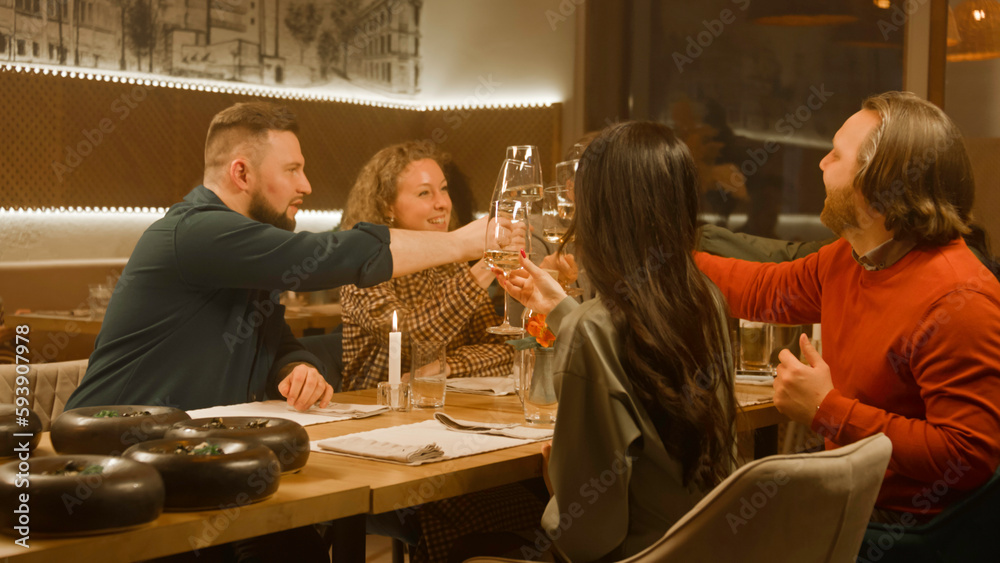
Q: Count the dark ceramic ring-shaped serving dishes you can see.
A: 5